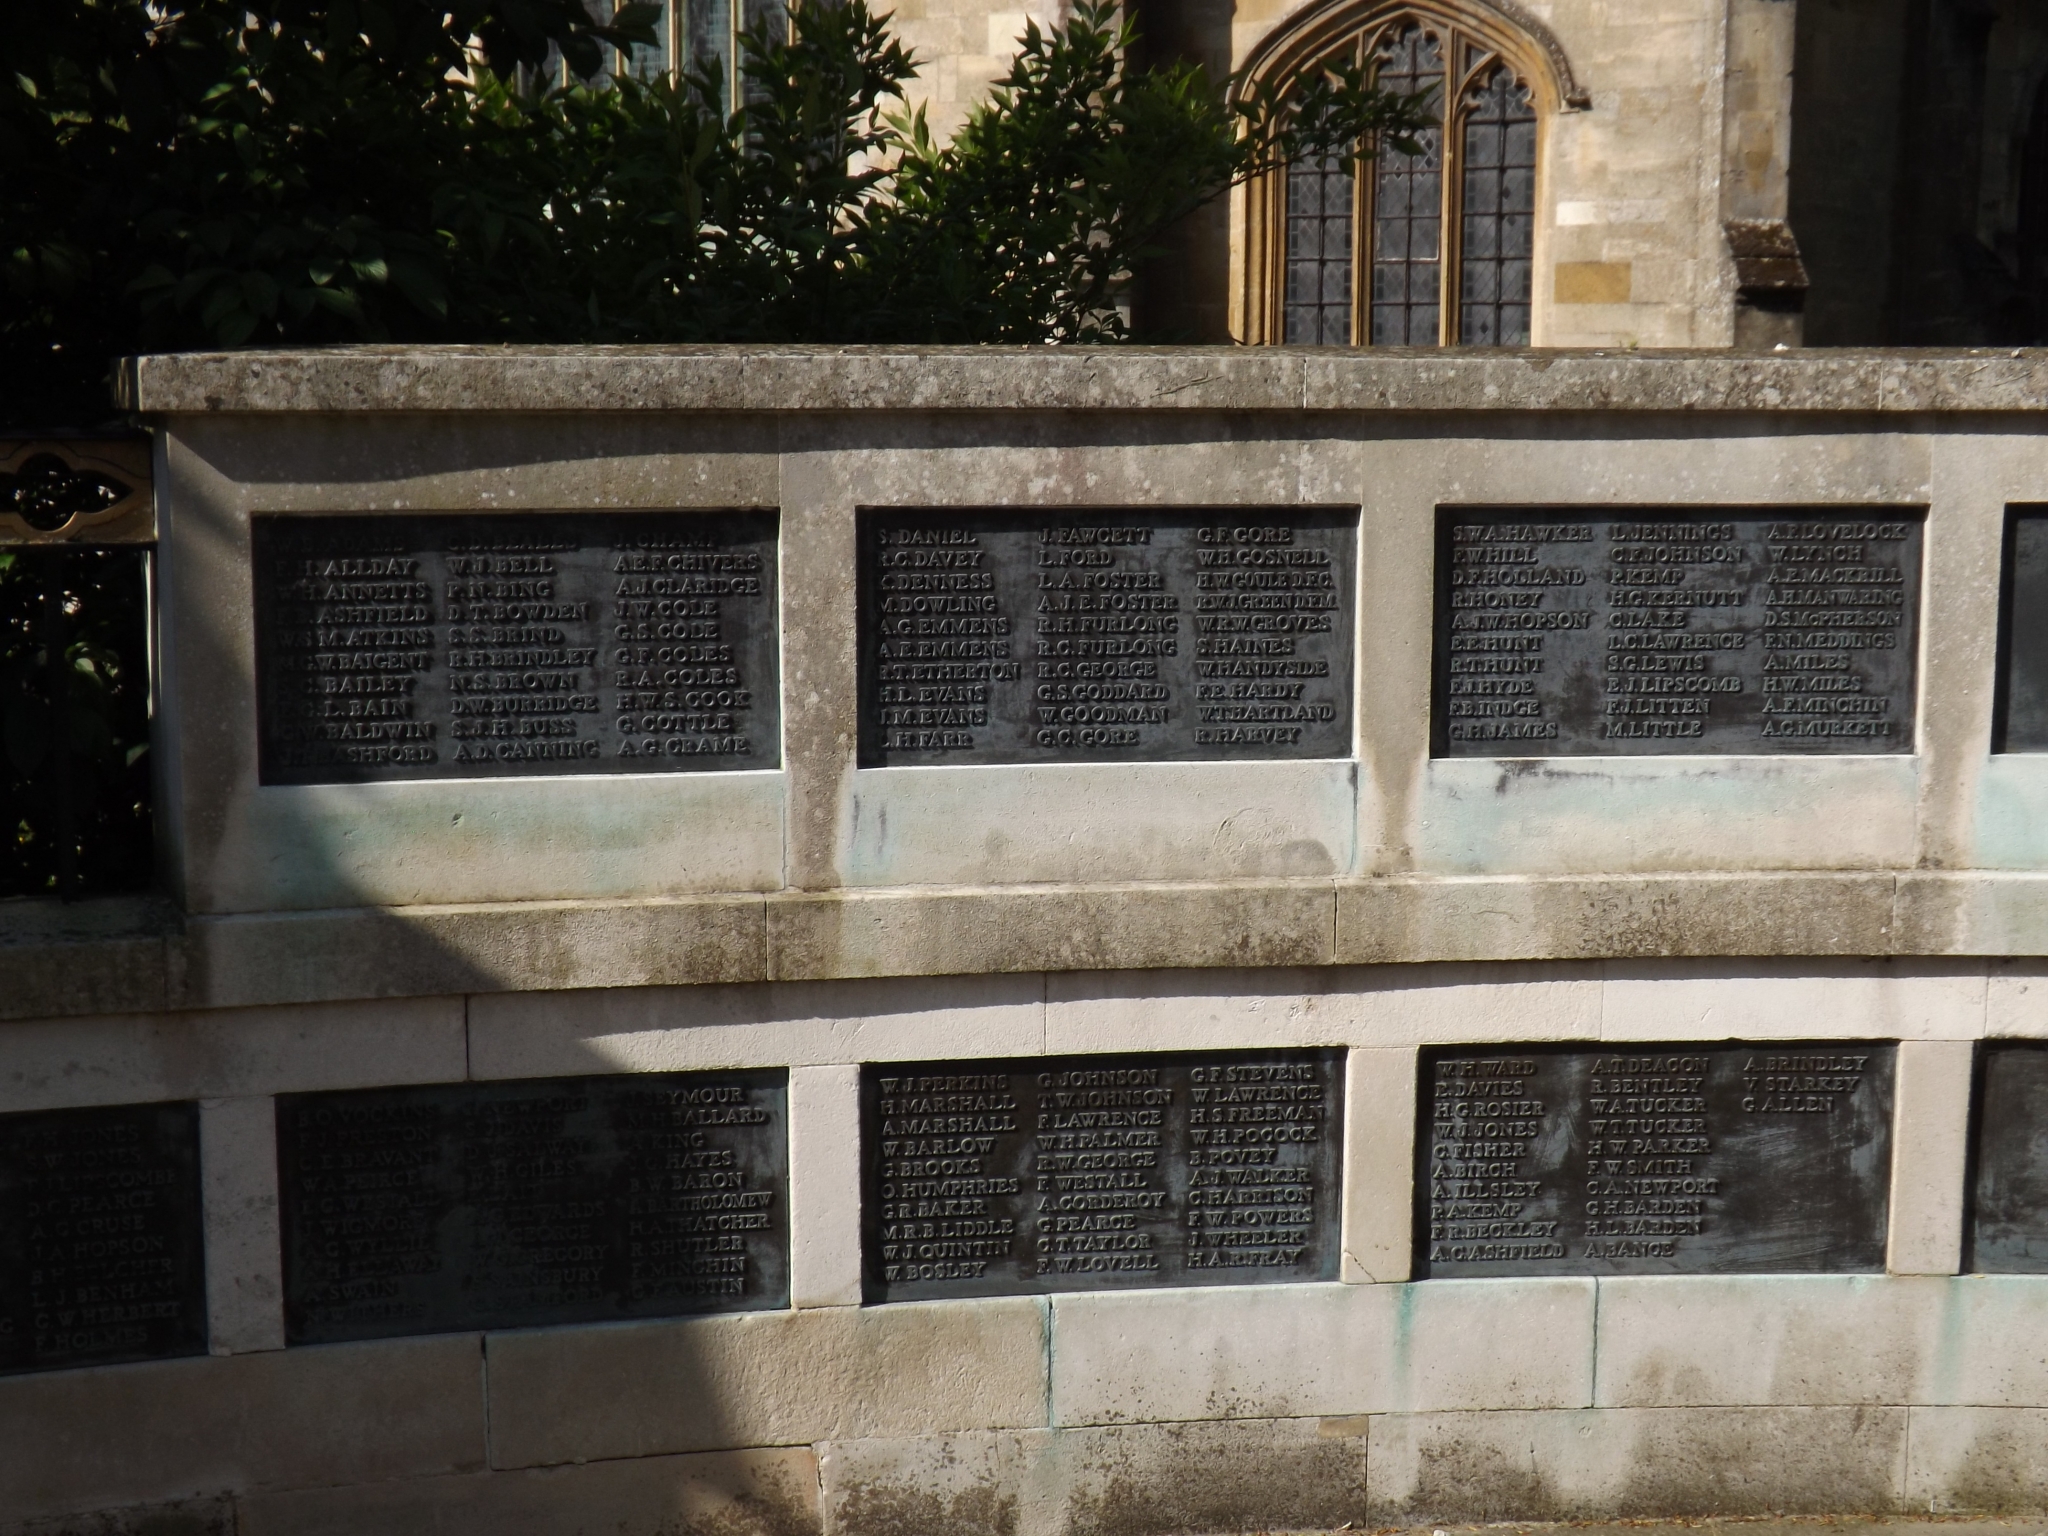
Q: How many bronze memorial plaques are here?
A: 9